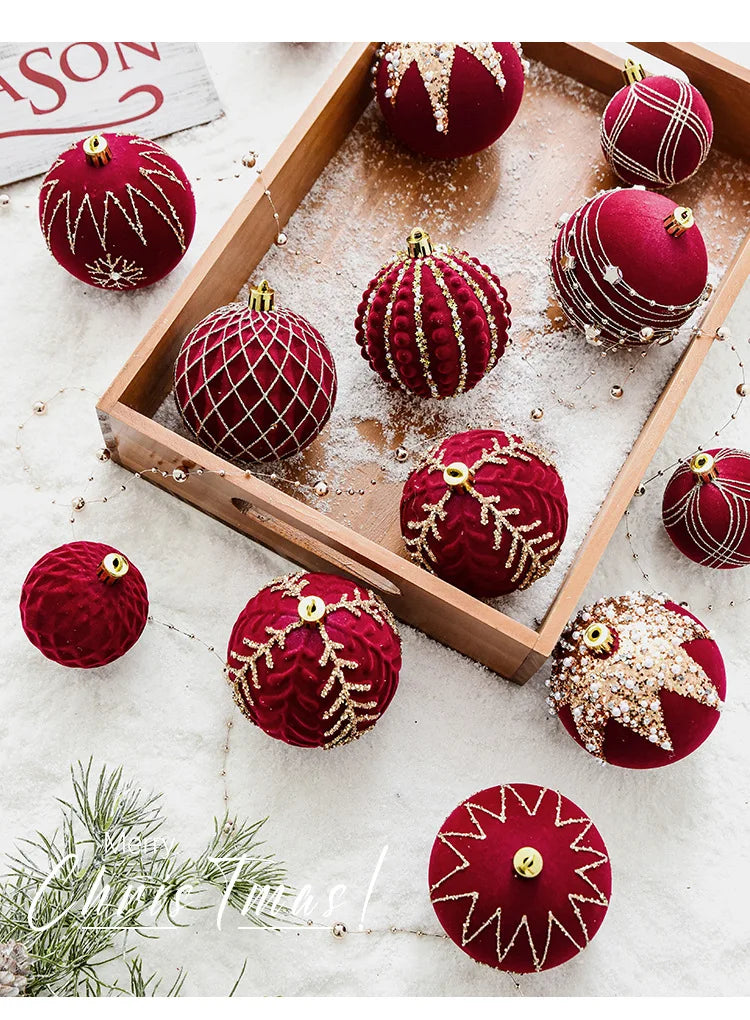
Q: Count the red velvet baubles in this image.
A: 12